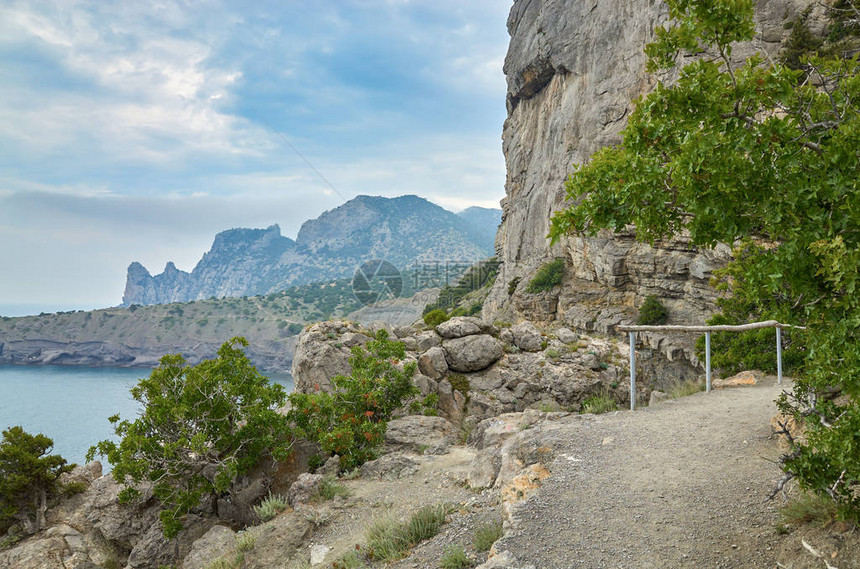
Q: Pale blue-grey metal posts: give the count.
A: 3